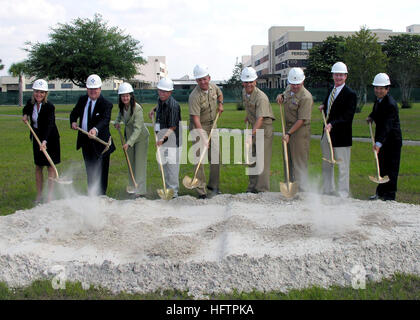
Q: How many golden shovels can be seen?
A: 9